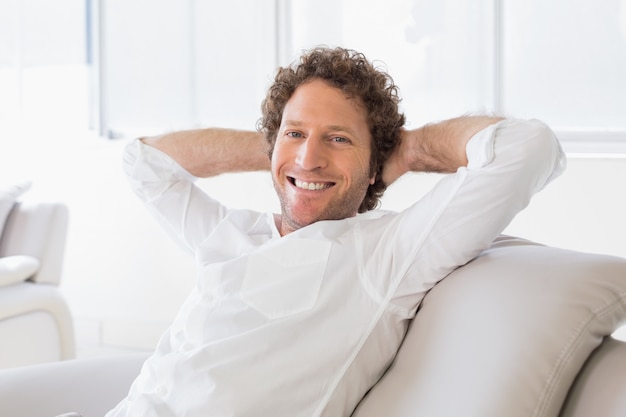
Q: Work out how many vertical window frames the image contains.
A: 3